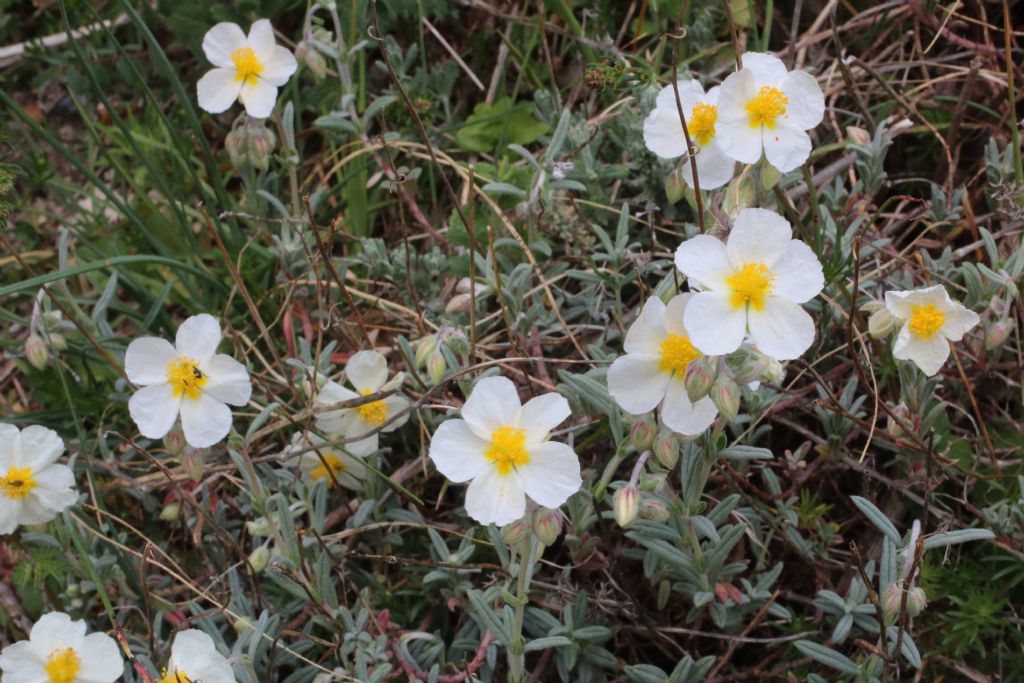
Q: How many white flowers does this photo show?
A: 13